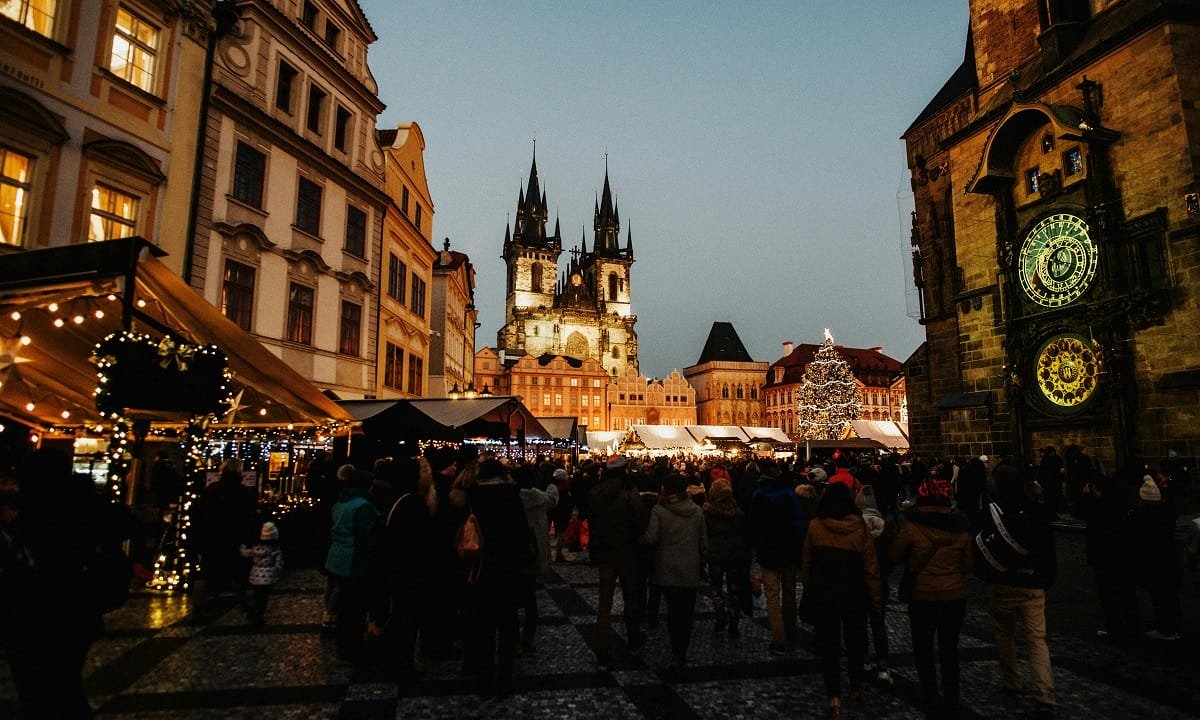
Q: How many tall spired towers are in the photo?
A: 2